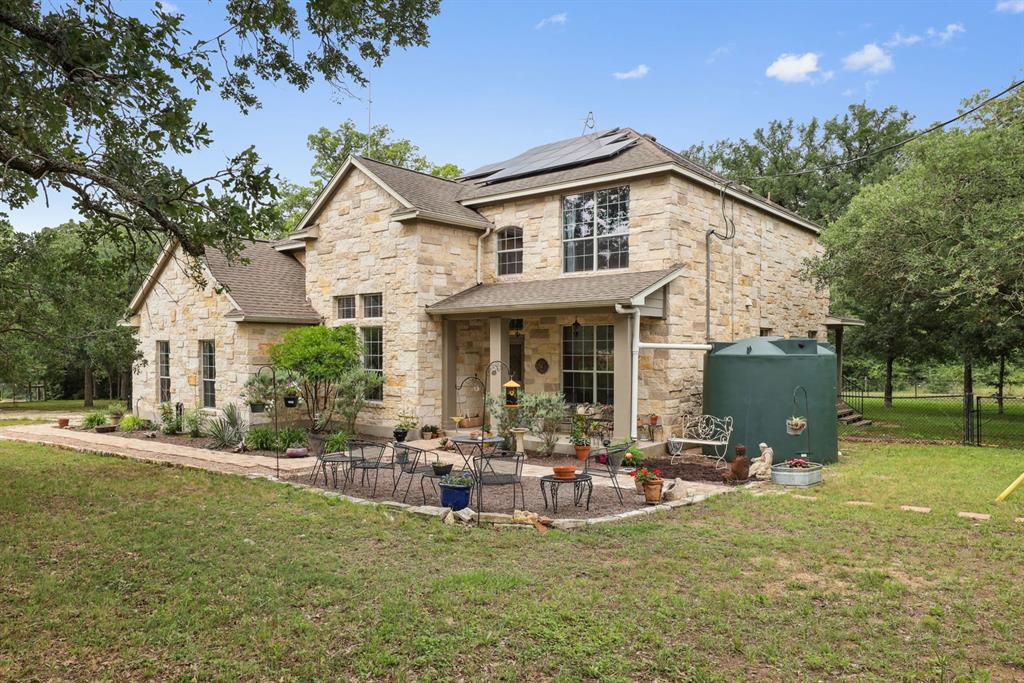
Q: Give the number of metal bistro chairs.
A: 5